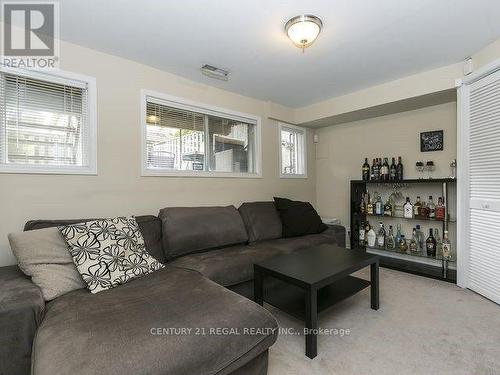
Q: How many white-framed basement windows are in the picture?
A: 3